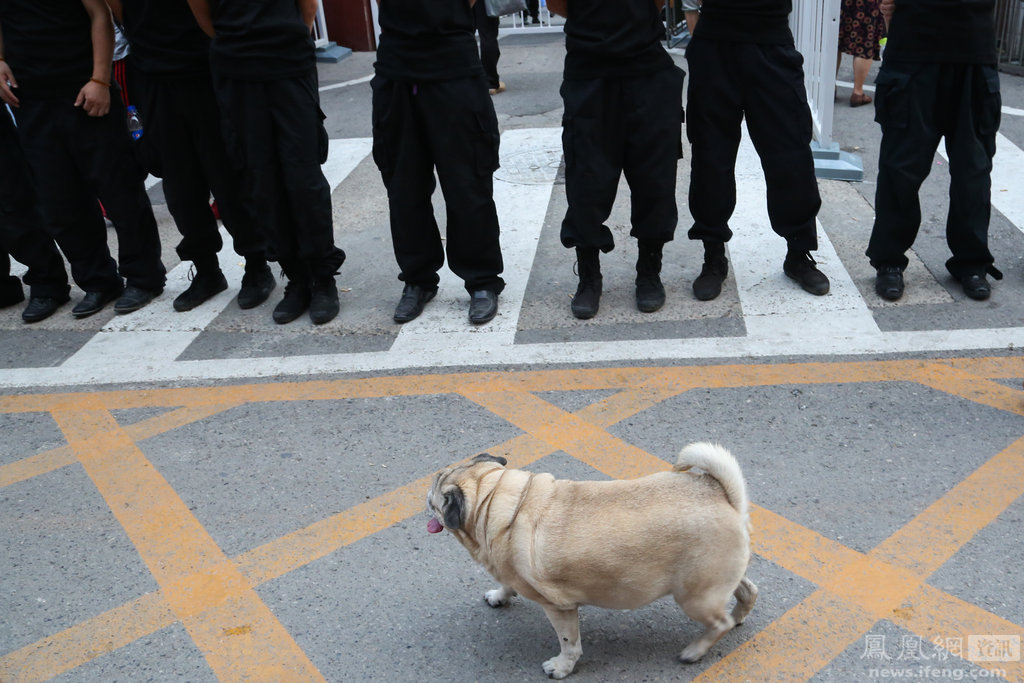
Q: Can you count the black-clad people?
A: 8